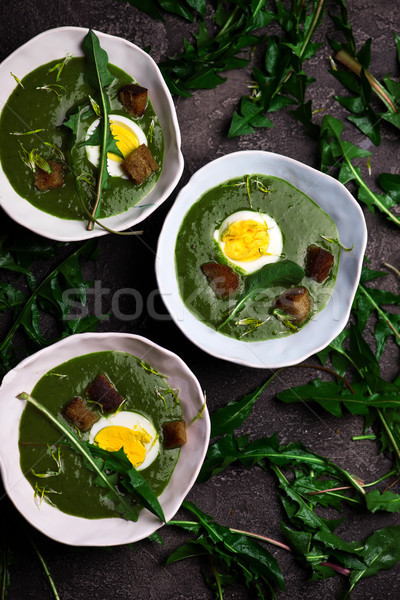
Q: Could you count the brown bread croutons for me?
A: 9